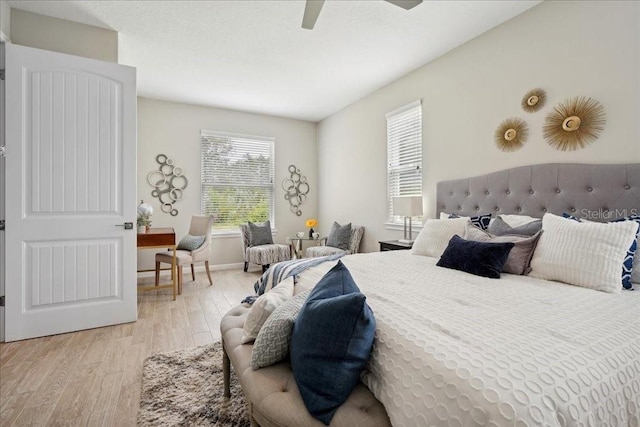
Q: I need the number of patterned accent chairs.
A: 2